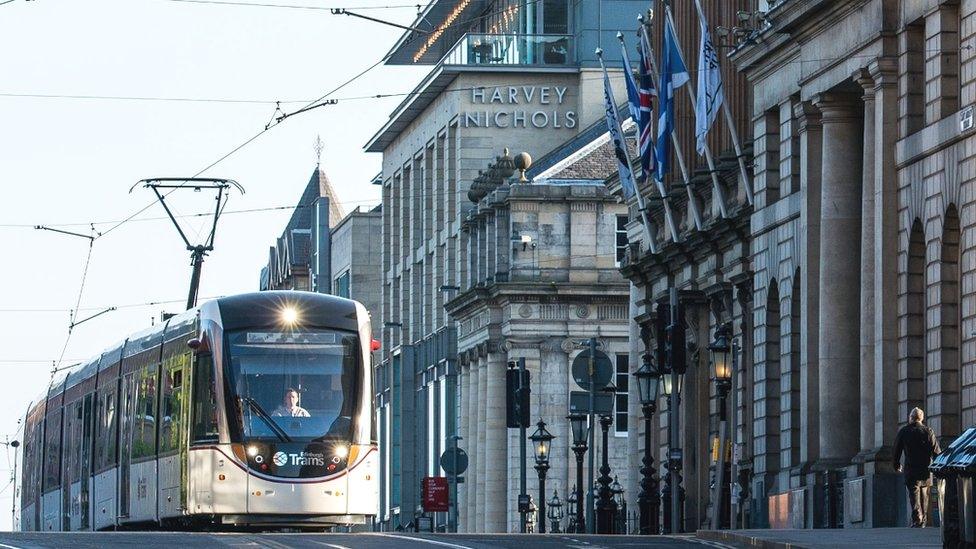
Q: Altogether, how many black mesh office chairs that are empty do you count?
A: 0